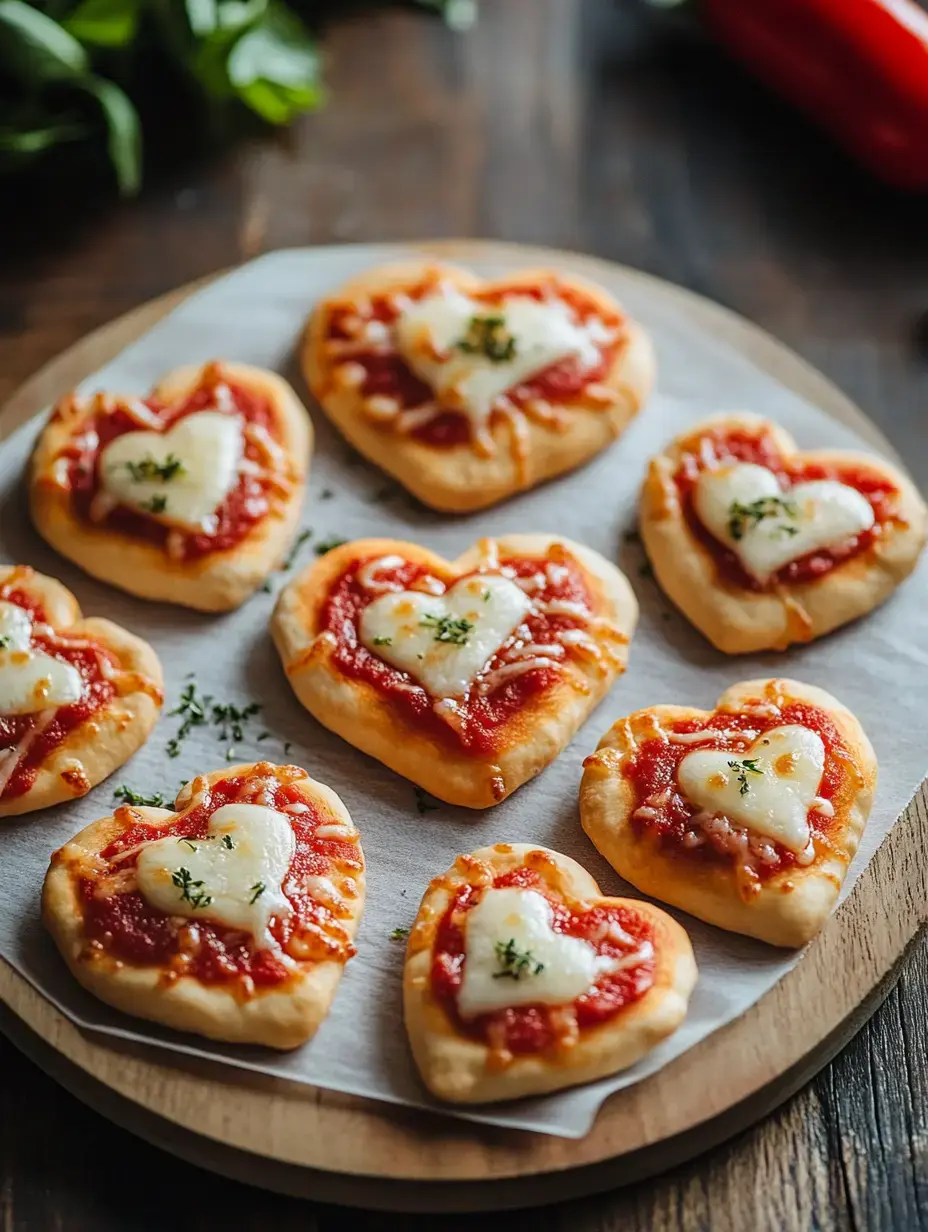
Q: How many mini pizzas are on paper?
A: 8